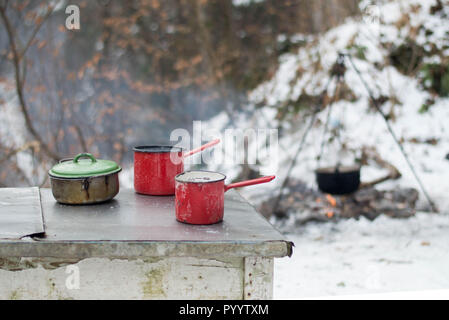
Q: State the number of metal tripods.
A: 1